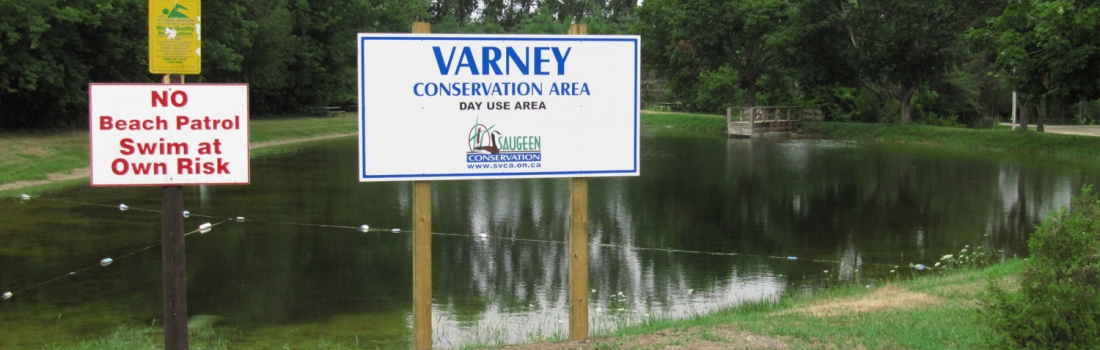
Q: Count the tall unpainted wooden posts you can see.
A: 2